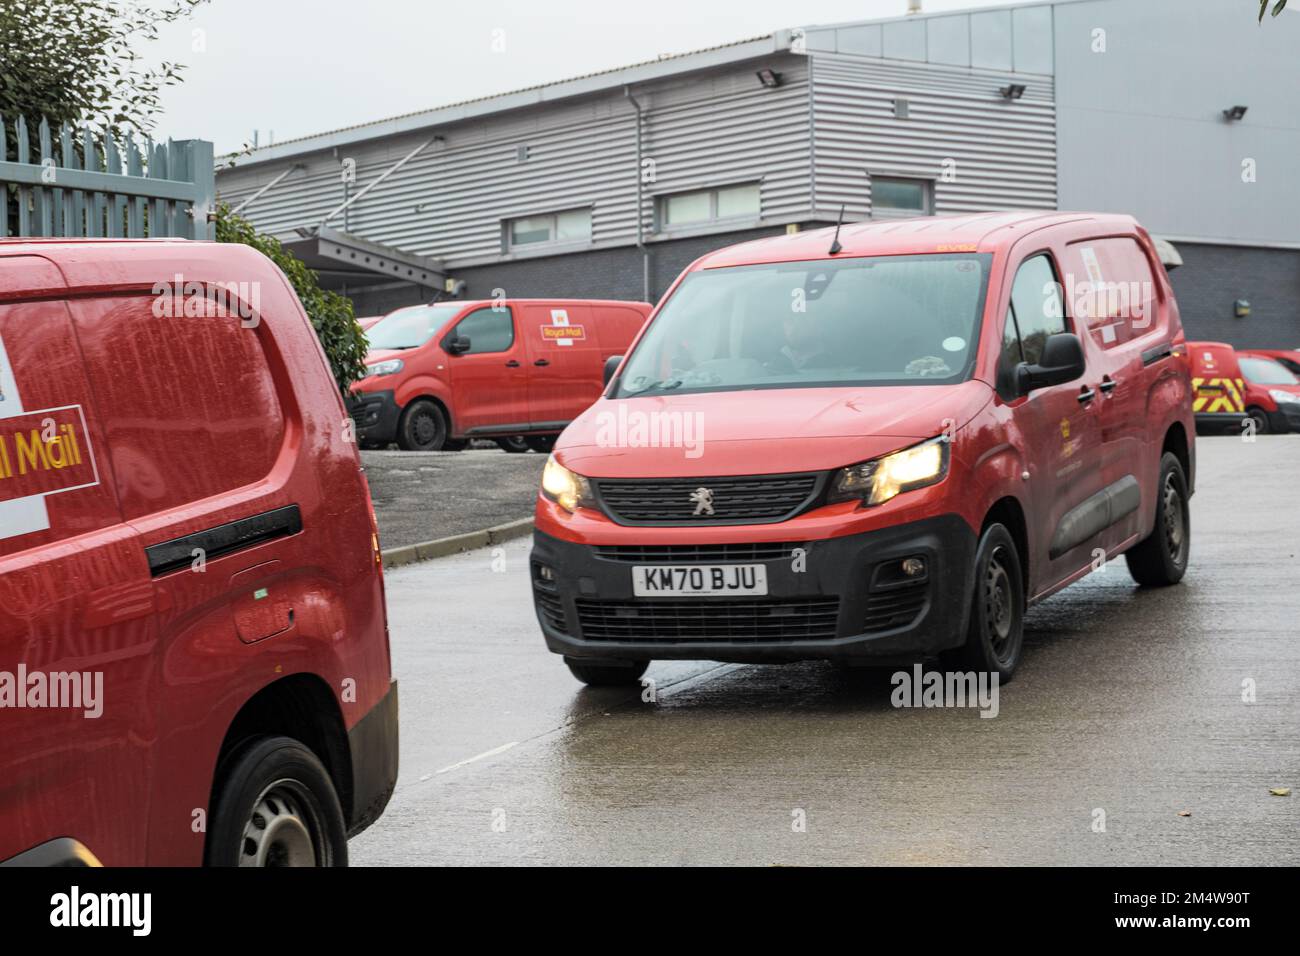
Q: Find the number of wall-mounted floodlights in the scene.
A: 3